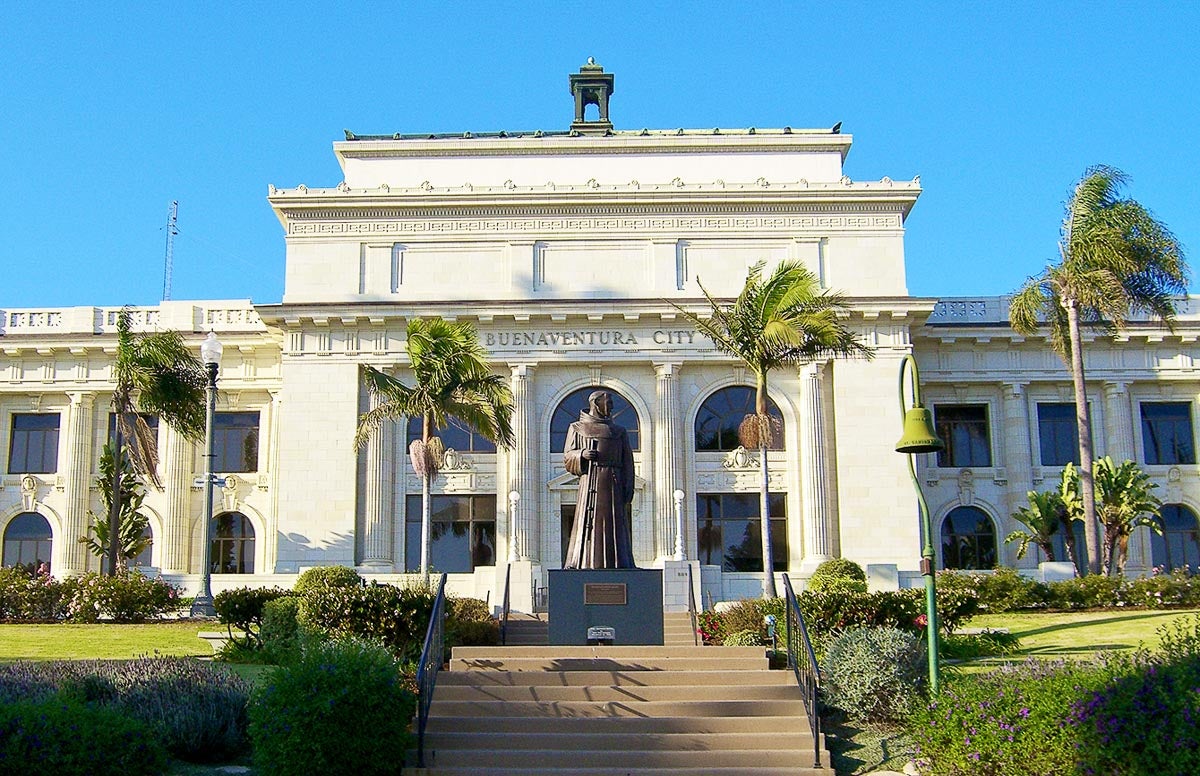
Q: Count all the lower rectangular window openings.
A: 2